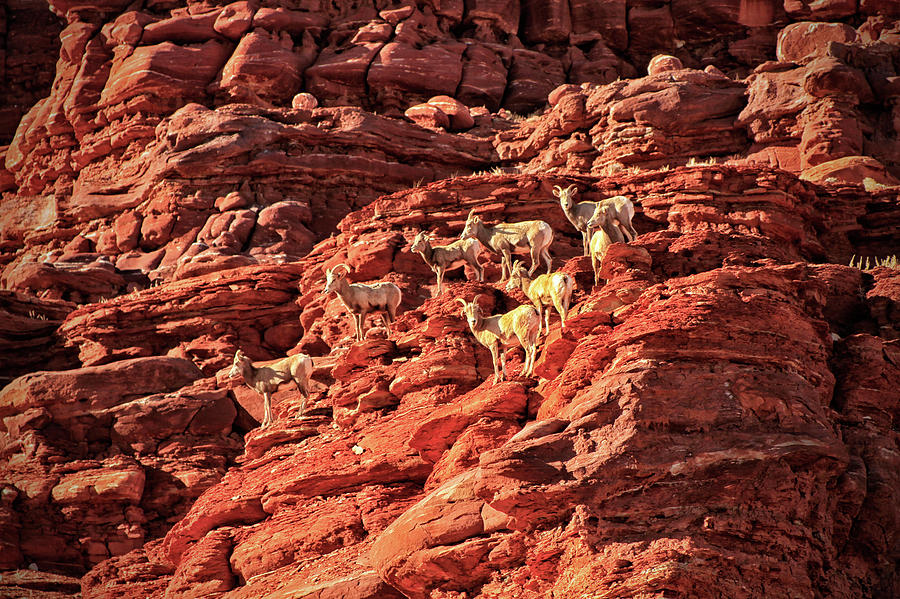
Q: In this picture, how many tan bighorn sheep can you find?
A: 8